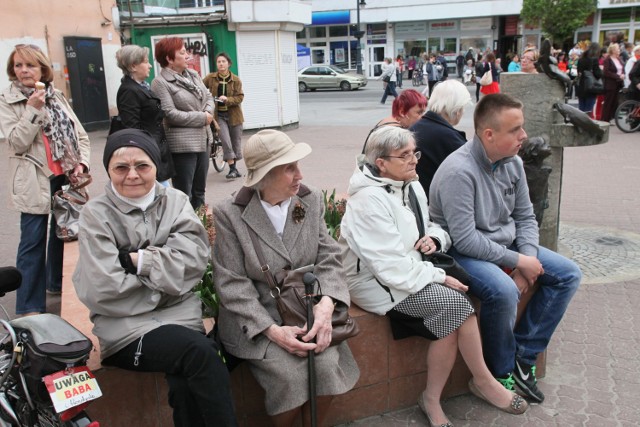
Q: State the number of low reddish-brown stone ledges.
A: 1